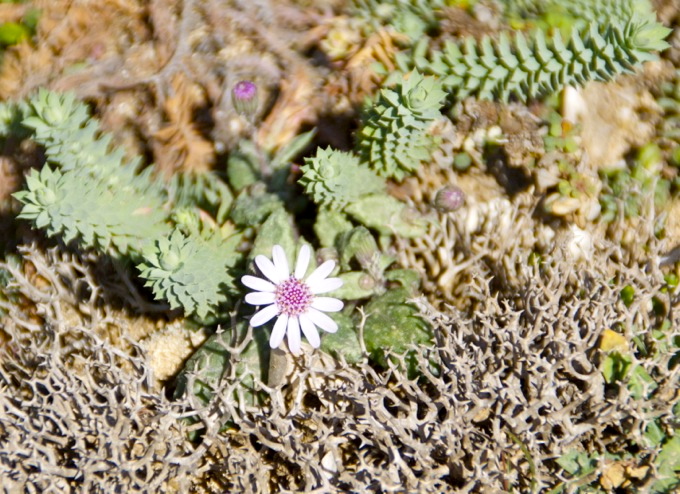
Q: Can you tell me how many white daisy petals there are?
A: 13